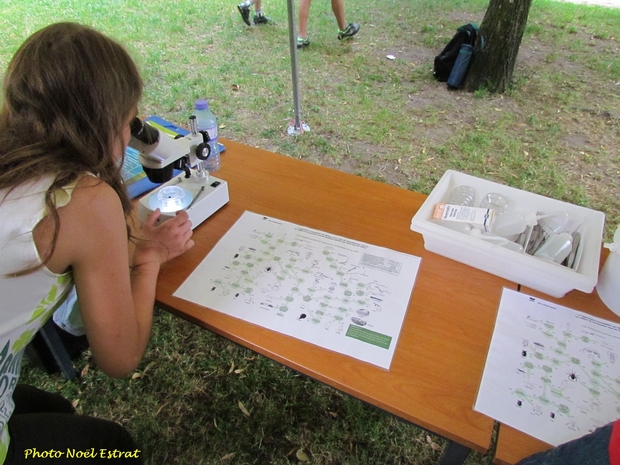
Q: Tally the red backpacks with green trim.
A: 0